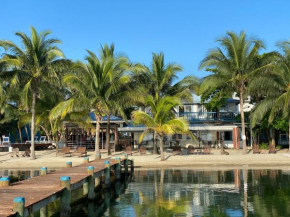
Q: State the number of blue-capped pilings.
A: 11